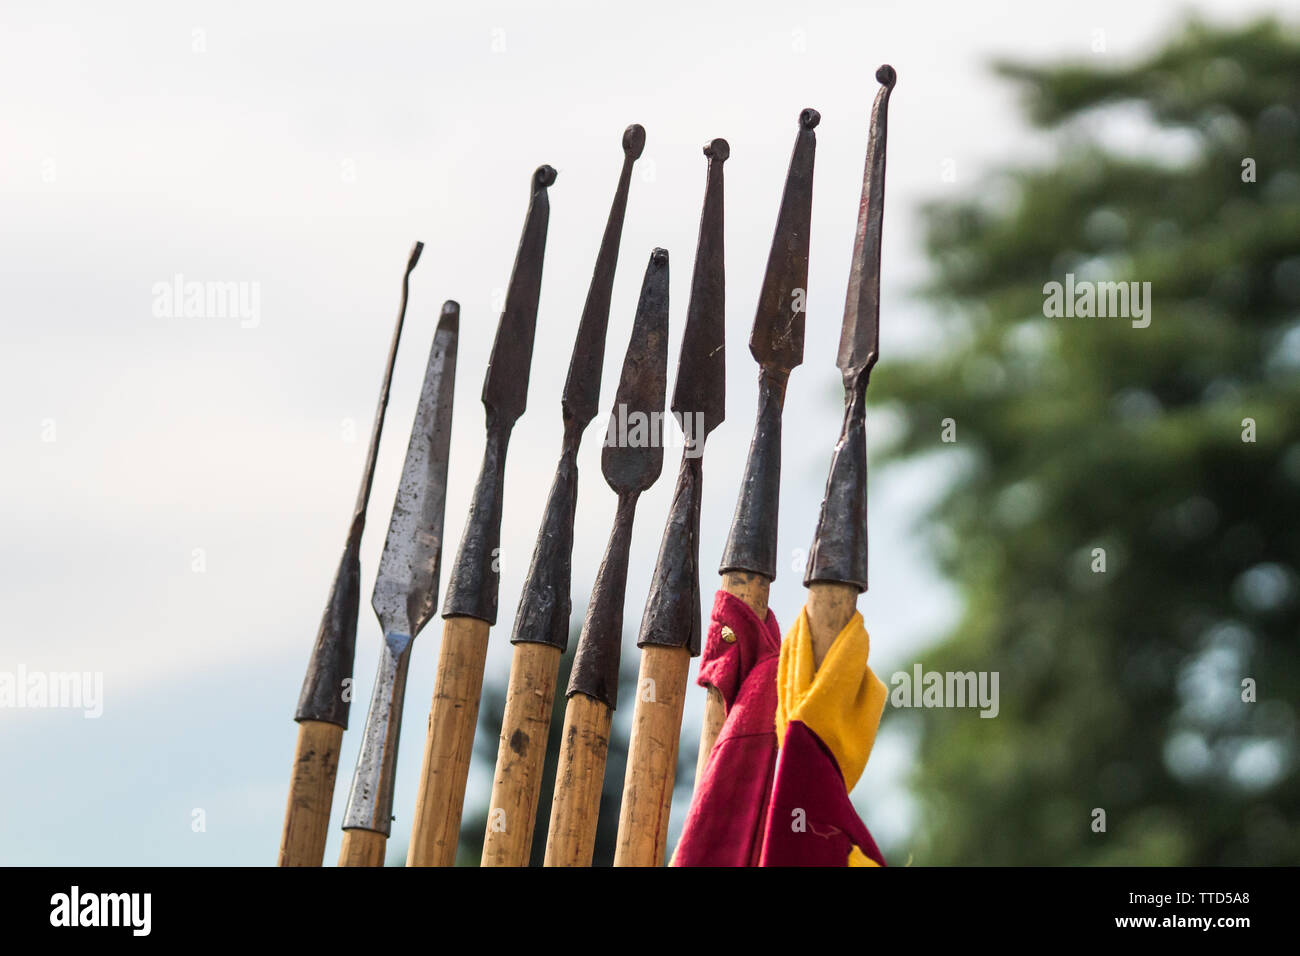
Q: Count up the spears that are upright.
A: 8